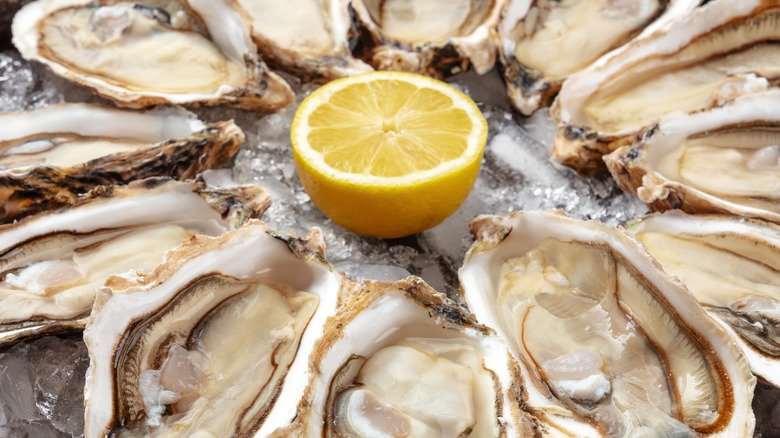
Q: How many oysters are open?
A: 12